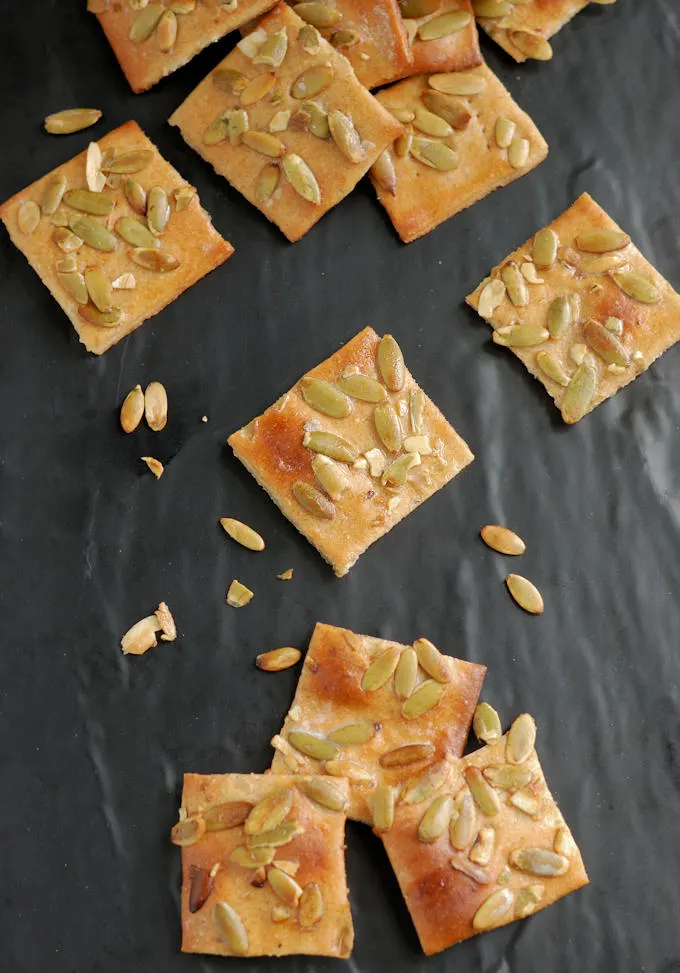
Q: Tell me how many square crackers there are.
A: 12